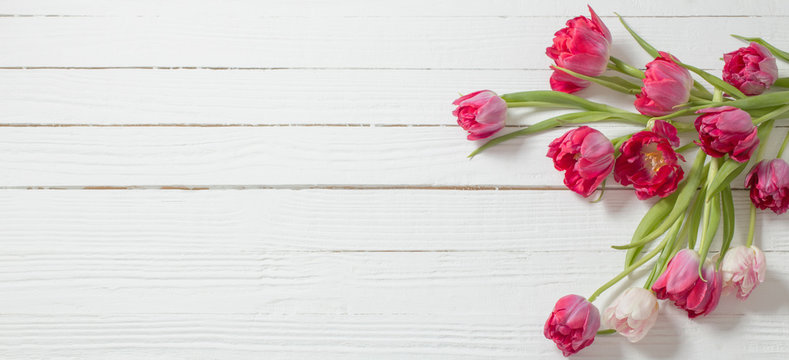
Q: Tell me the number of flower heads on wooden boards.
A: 13